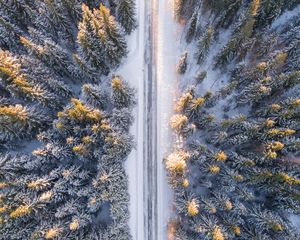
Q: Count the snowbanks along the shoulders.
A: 2